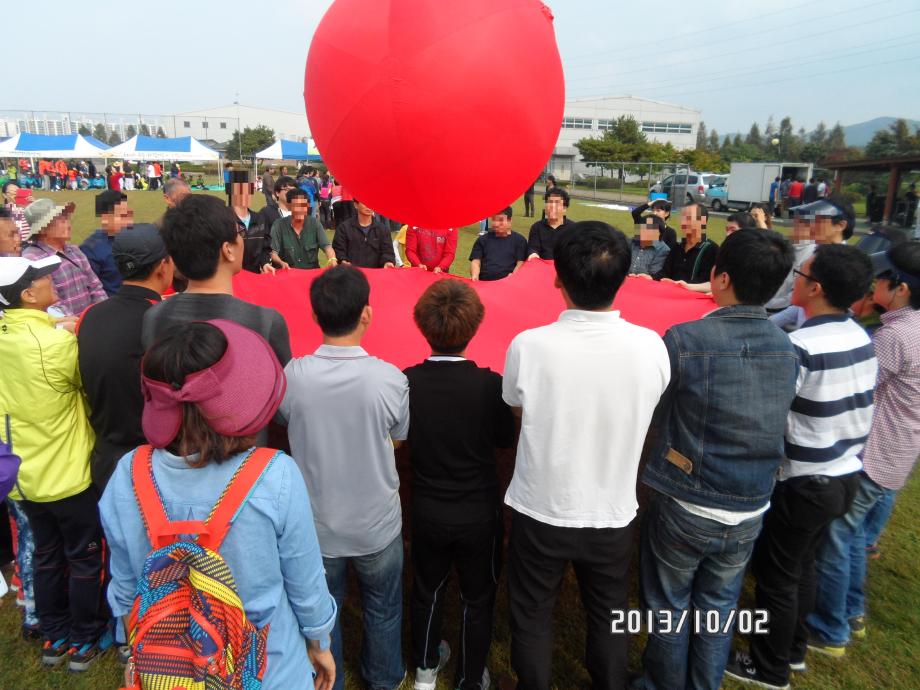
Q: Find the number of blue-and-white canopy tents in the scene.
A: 3